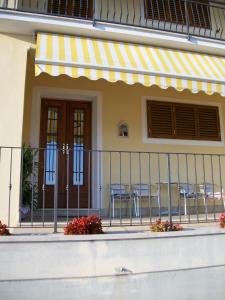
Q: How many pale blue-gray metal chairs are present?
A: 4